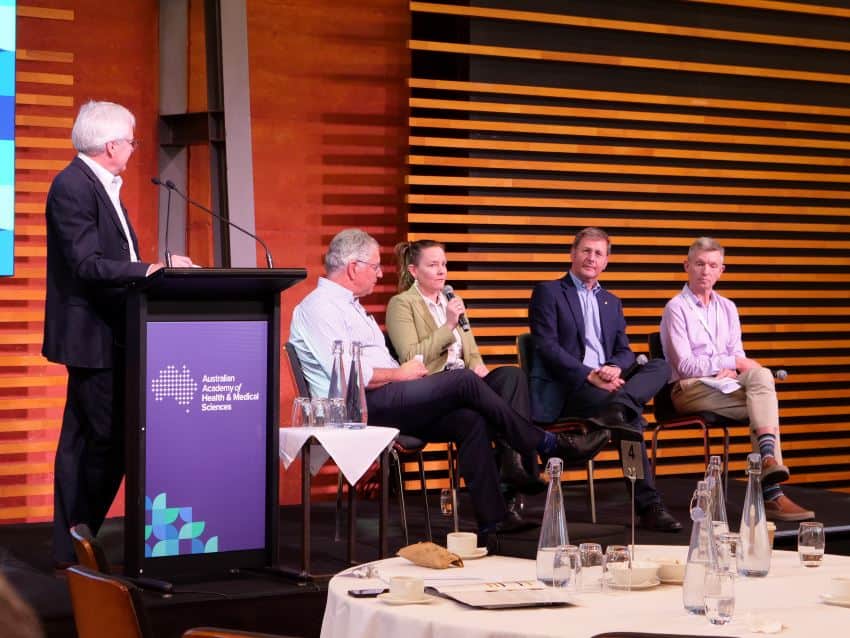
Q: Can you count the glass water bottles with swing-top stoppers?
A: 6